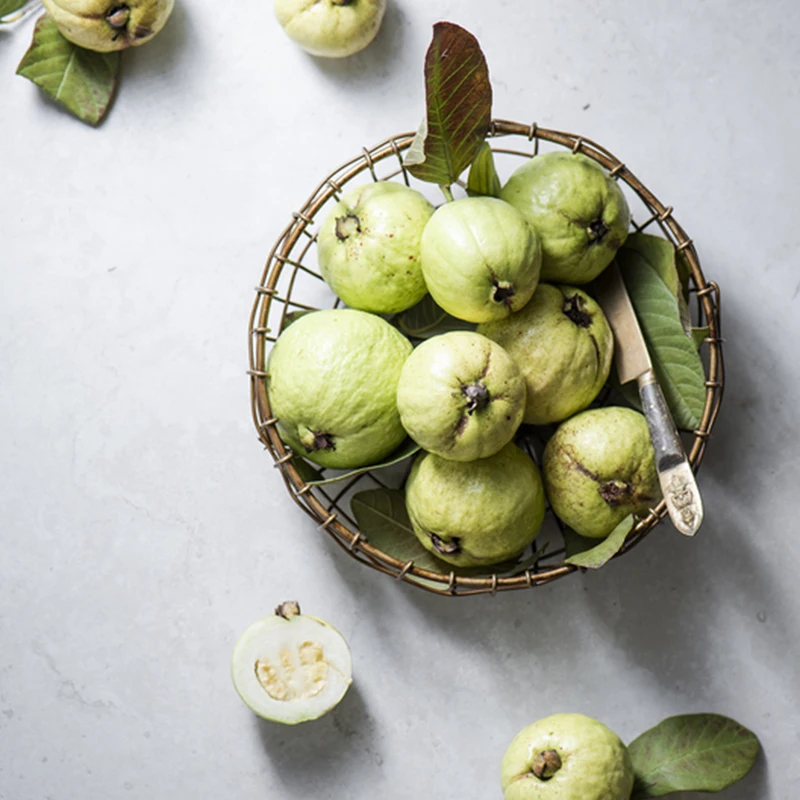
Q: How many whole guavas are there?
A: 11